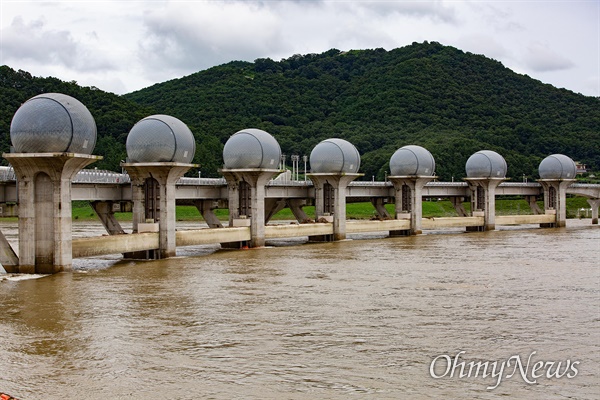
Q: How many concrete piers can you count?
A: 7